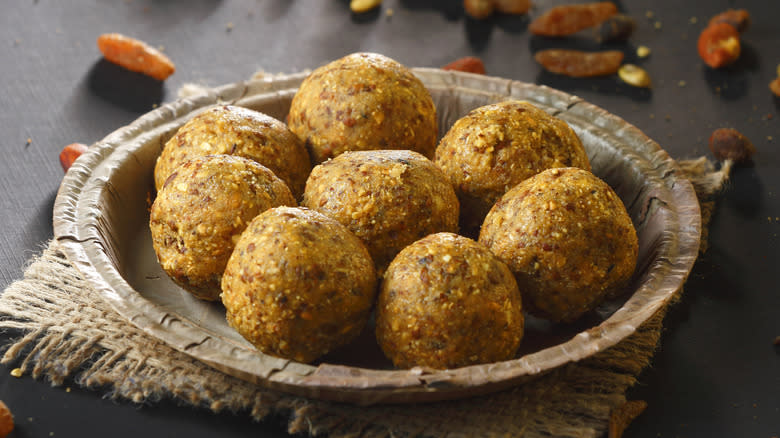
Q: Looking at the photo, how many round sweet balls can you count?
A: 8